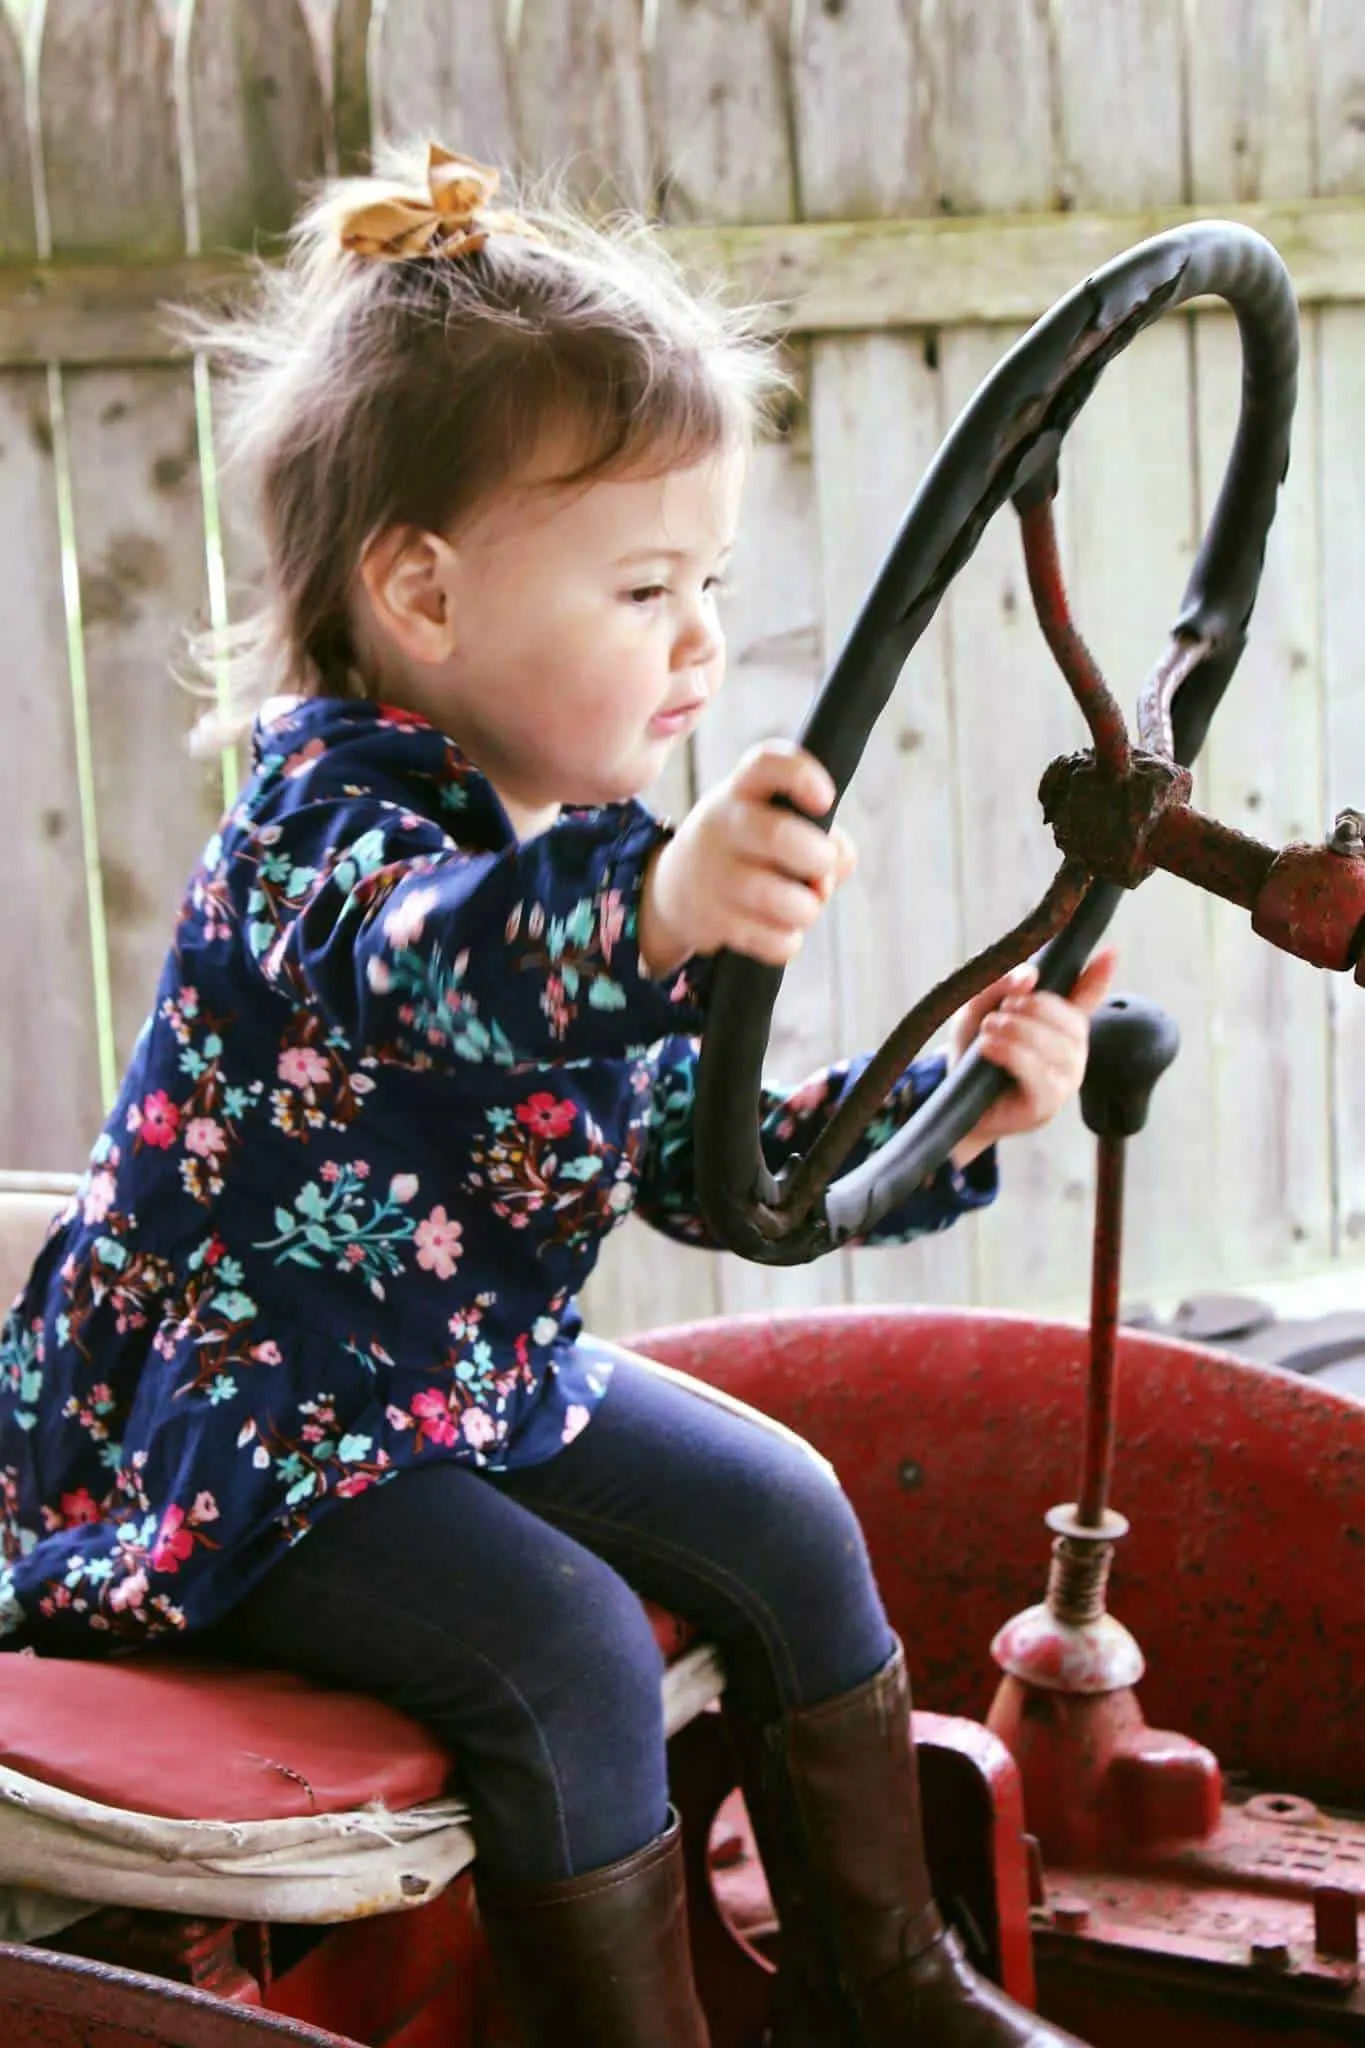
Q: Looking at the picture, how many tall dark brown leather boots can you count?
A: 2